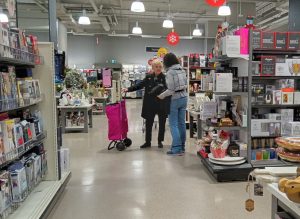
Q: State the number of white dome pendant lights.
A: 7